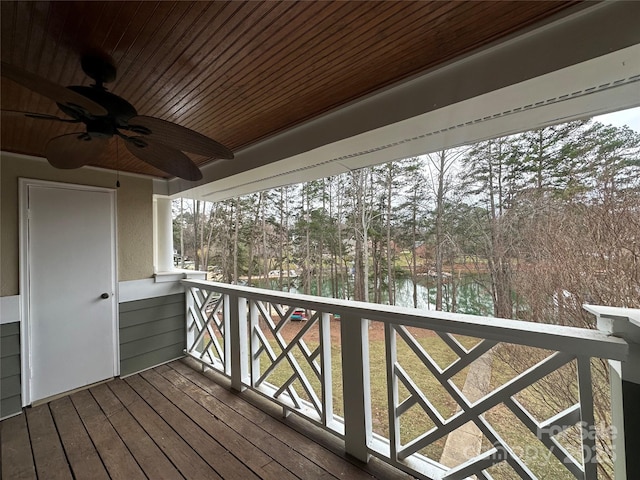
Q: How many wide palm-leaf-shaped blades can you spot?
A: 5